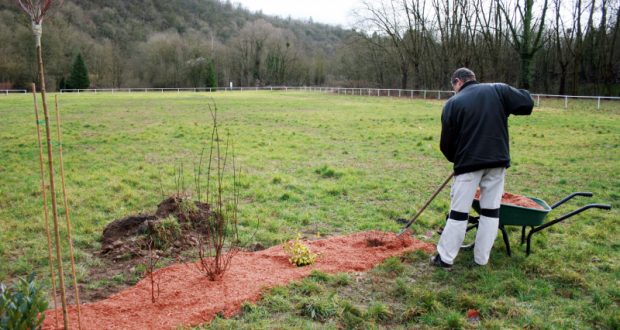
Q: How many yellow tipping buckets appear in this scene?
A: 0